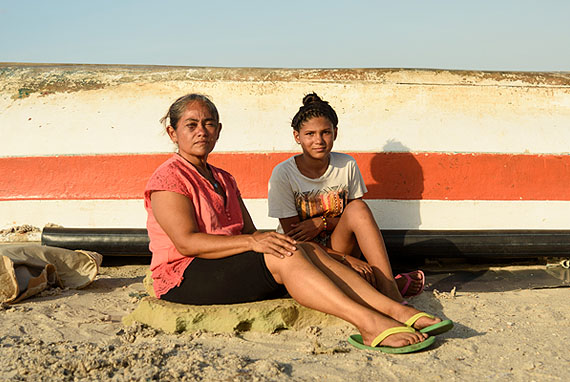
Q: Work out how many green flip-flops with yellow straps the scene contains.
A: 2